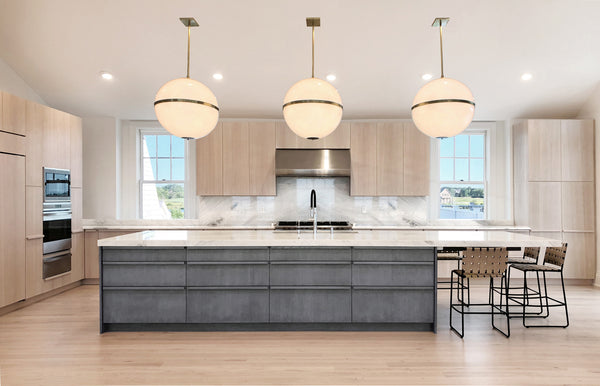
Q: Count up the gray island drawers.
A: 12